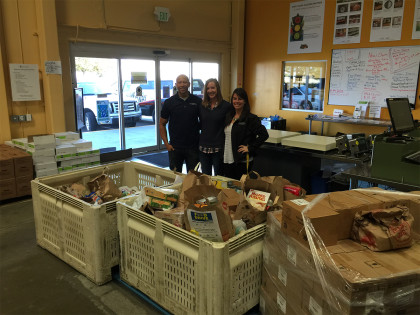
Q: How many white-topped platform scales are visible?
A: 2